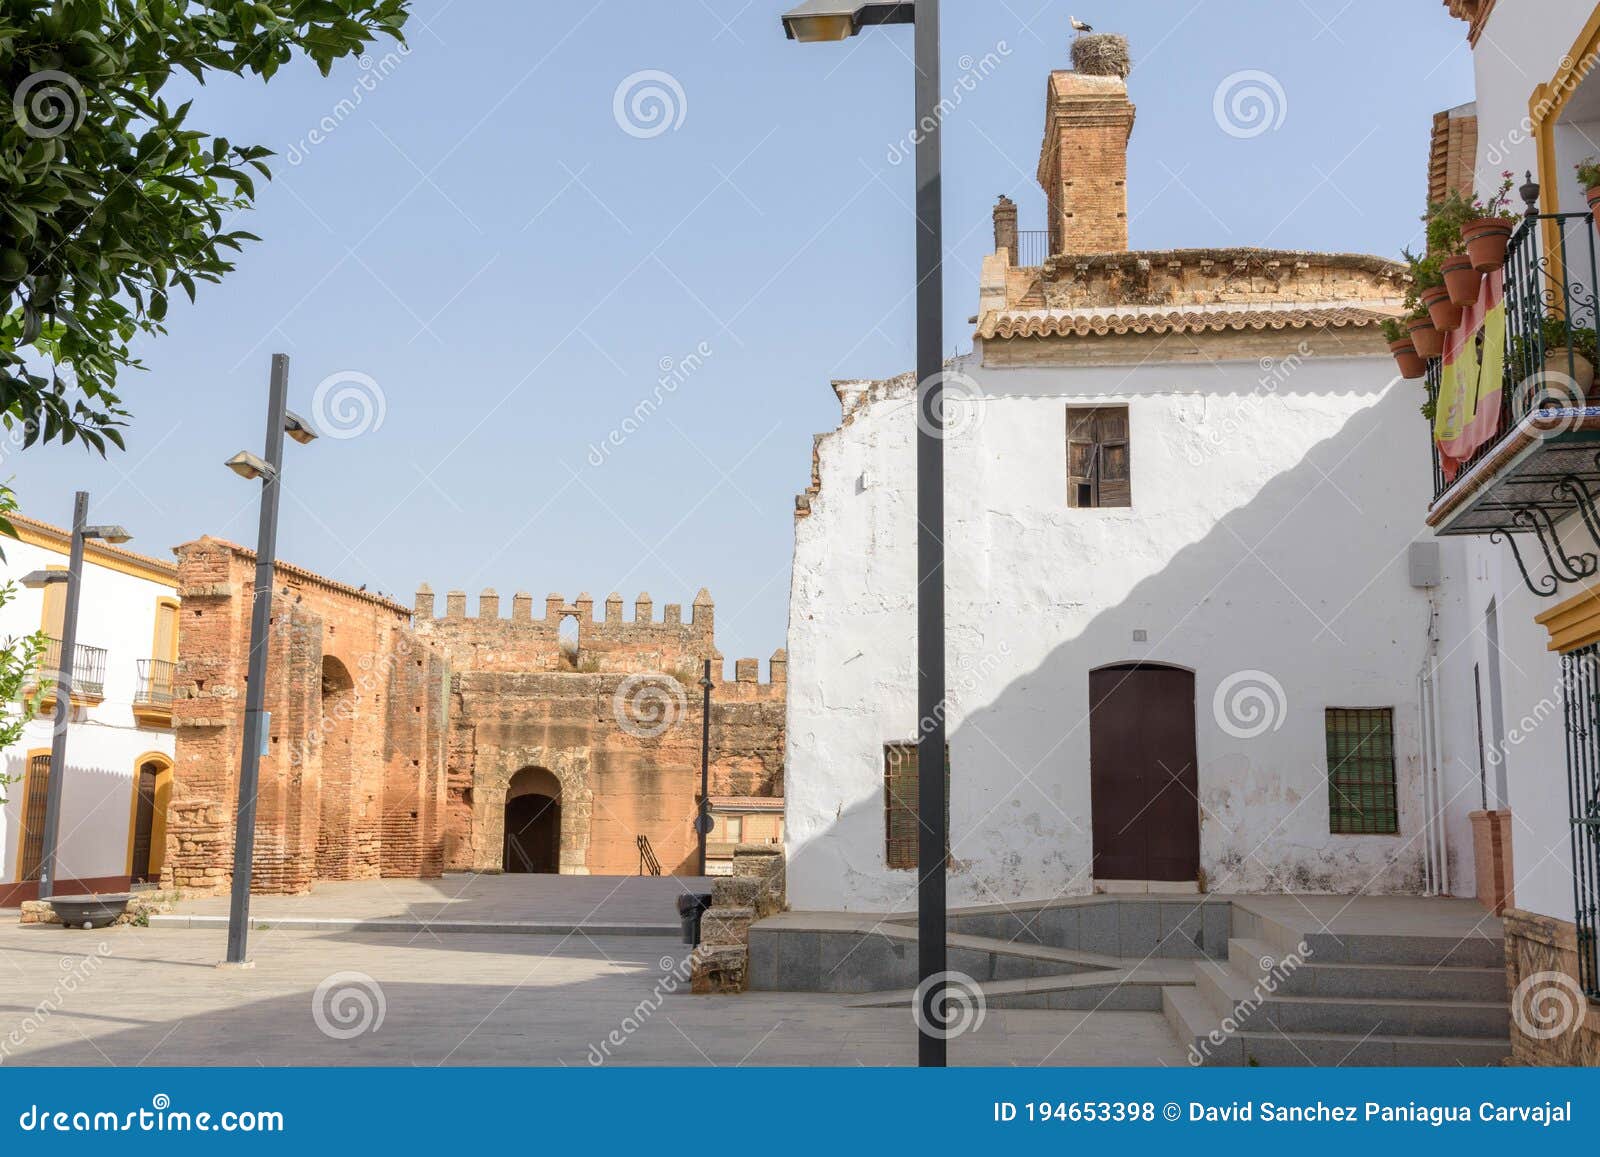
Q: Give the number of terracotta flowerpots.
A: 6